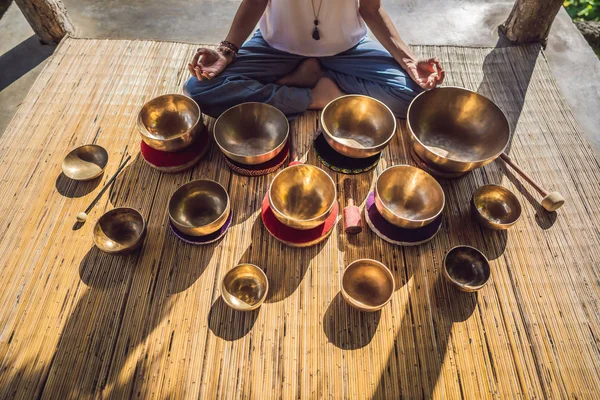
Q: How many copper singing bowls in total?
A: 13